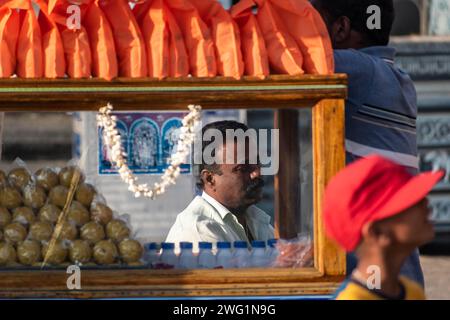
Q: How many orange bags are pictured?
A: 13